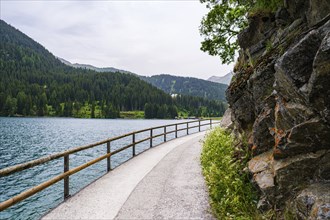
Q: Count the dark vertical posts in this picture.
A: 9